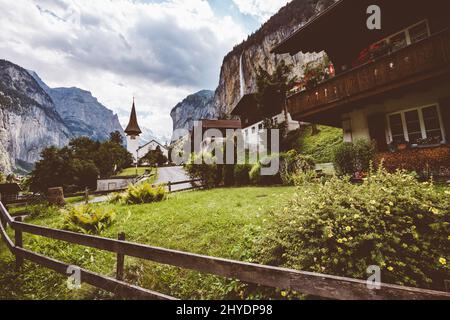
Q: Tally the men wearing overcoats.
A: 0